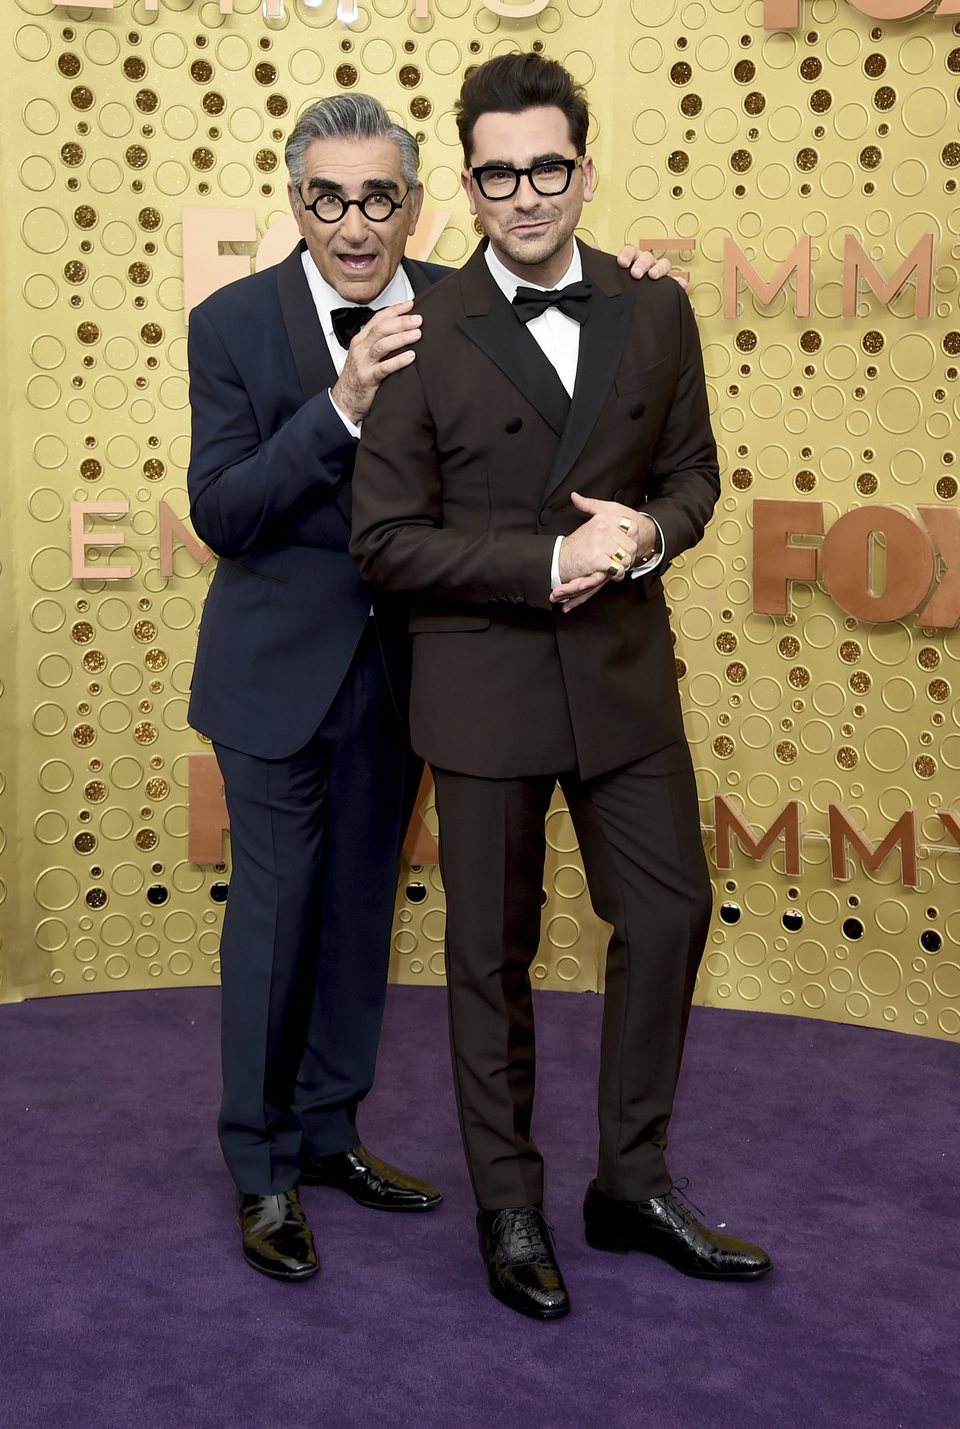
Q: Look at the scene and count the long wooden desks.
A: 0